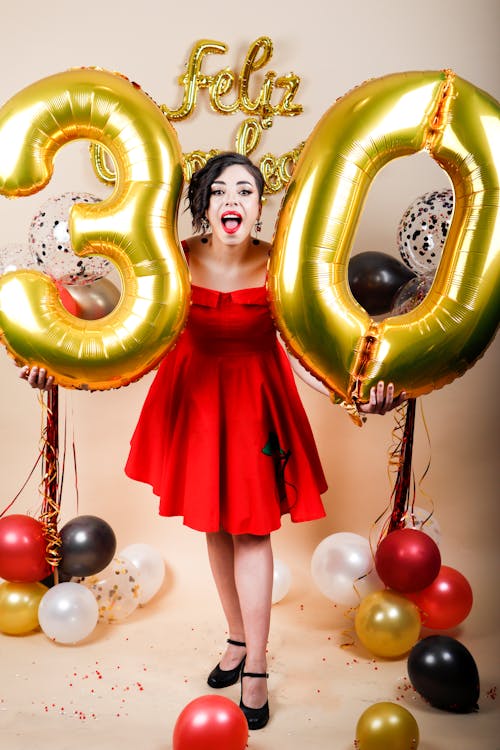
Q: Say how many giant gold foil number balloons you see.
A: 2